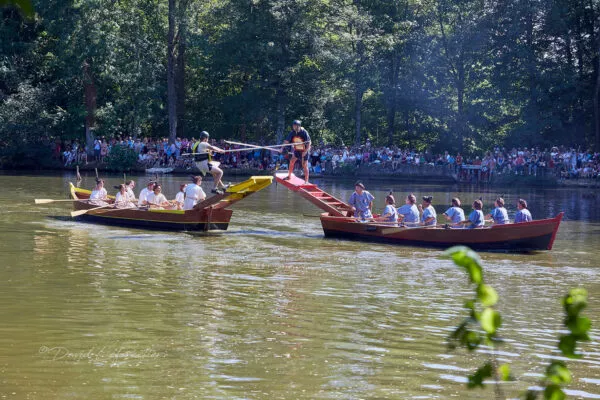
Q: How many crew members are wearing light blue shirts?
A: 8